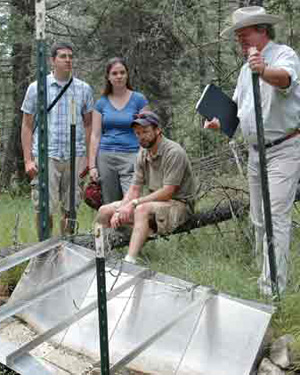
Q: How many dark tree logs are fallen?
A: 1